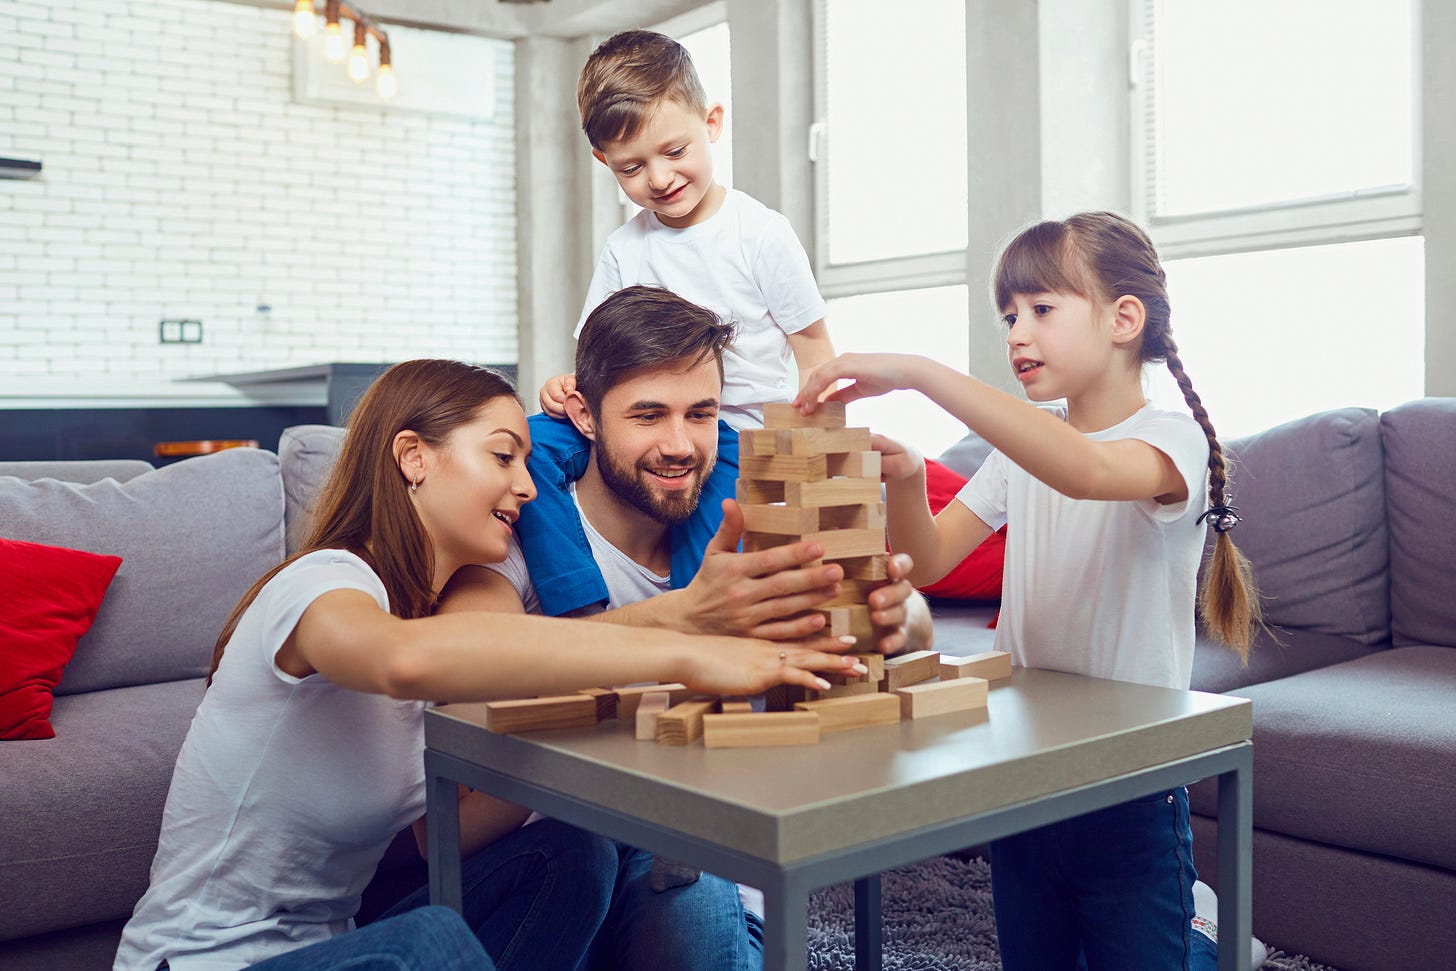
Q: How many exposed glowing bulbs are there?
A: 4